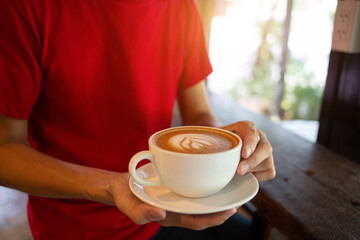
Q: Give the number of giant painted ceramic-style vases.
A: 0